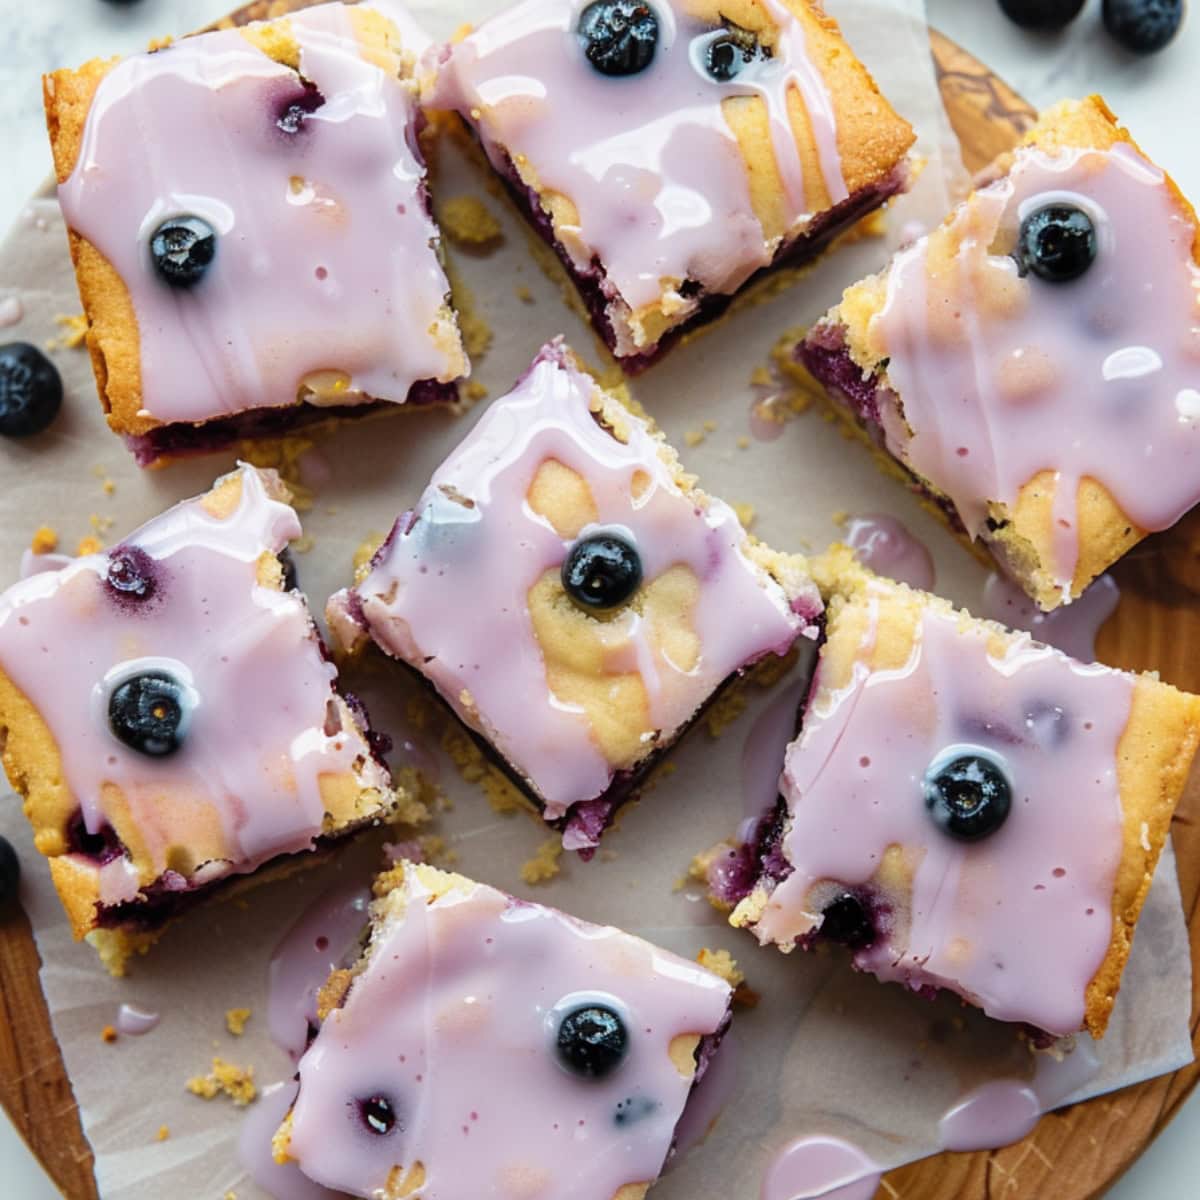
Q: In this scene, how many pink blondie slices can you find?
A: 7